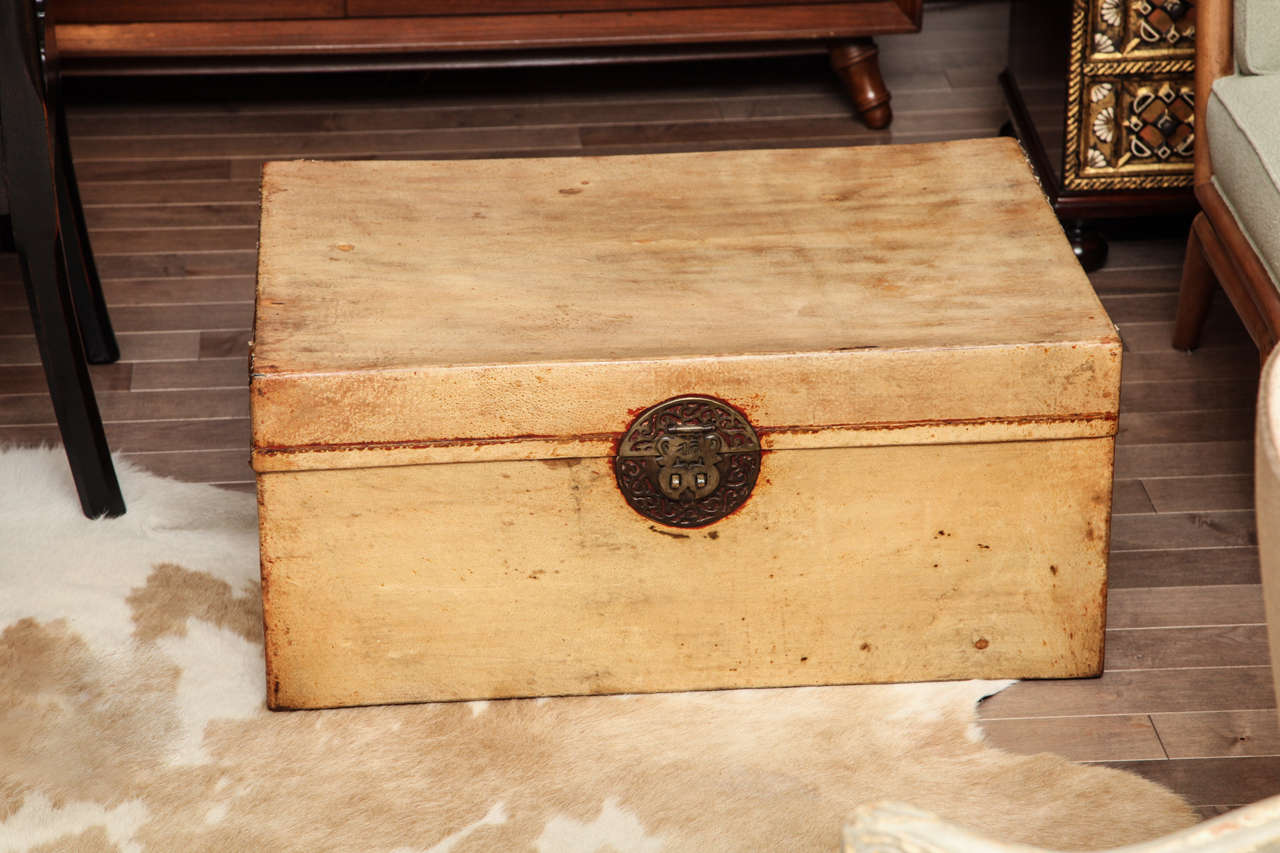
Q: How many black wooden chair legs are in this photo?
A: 2